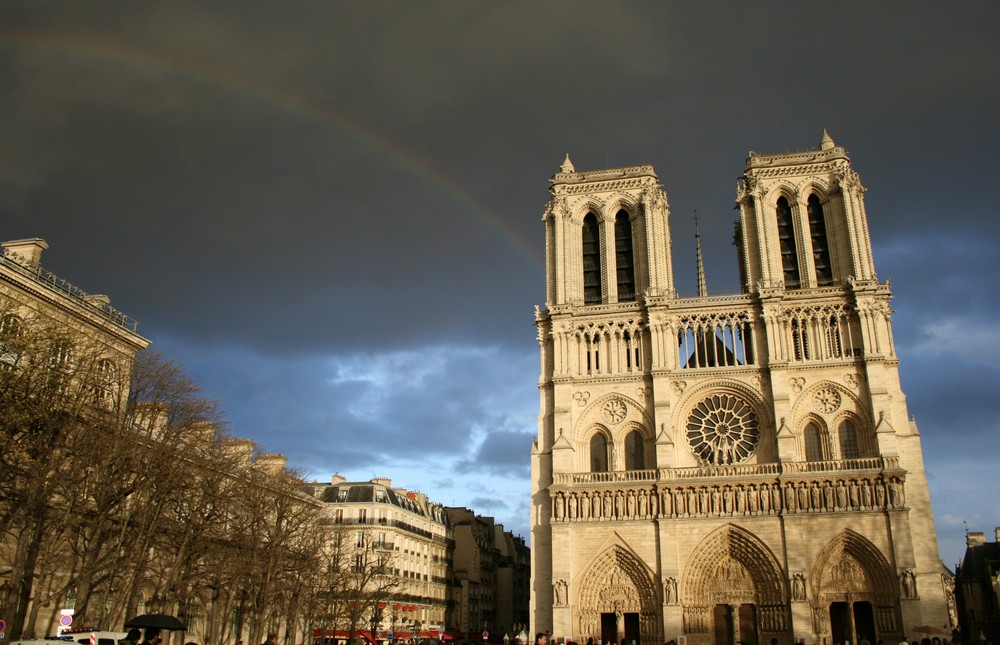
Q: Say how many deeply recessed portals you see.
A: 3